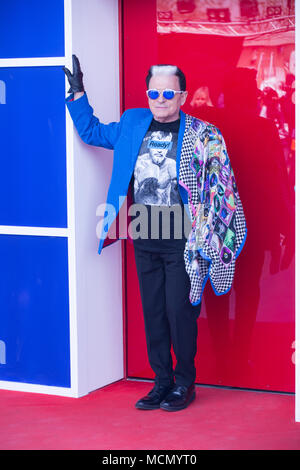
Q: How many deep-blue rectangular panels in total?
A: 3